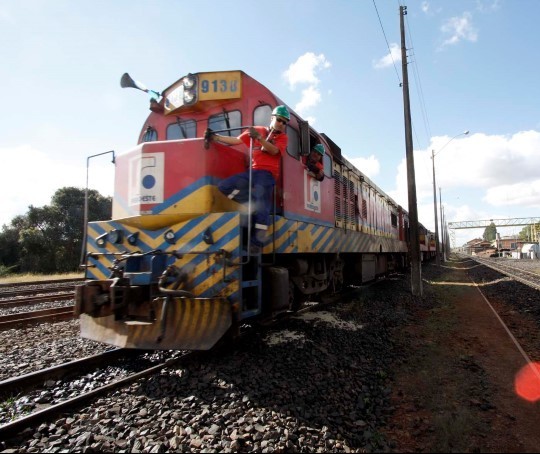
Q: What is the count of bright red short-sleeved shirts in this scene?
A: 2